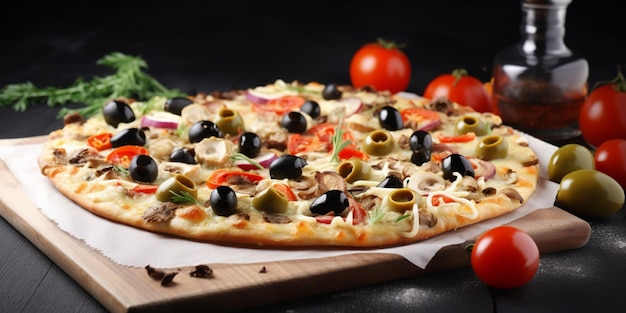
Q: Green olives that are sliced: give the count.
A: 8